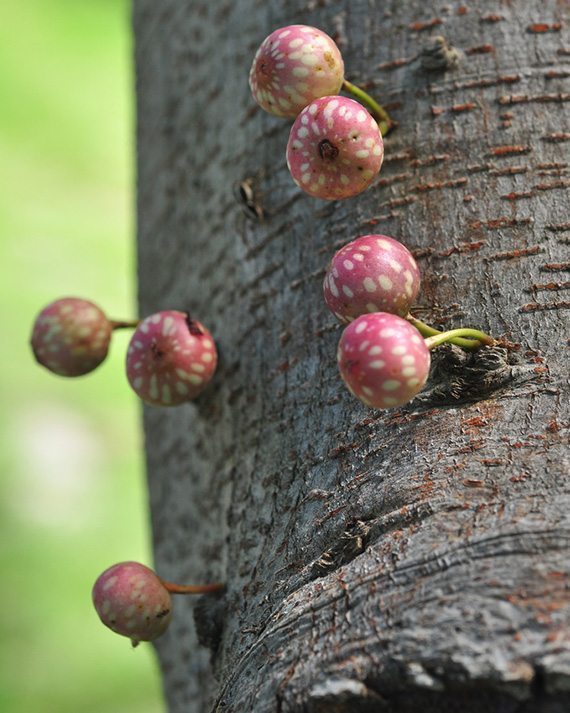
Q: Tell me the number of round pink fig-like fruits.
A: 7